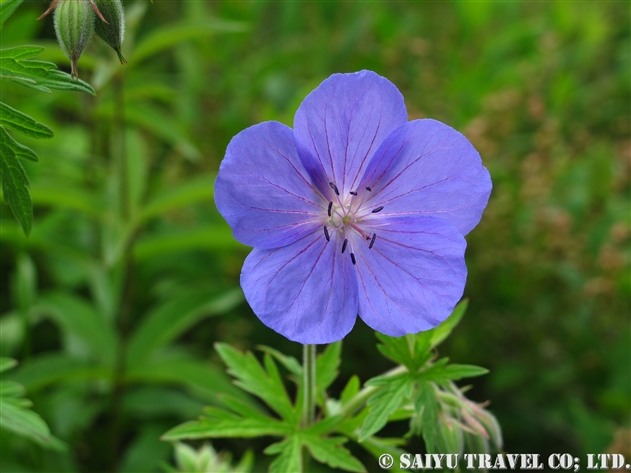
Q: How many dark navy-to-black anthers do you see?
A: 9